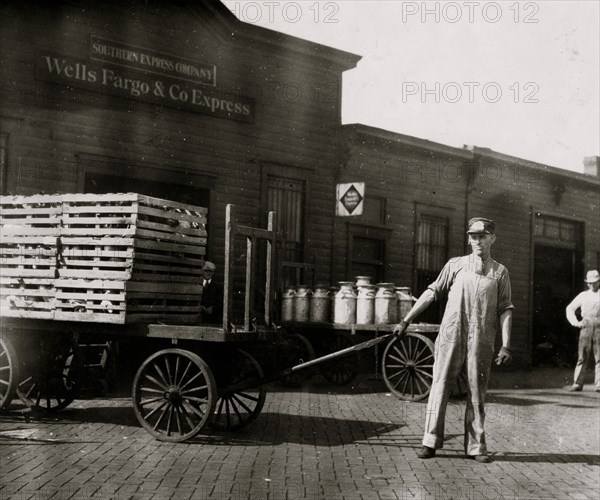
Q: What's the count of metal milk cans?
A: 9